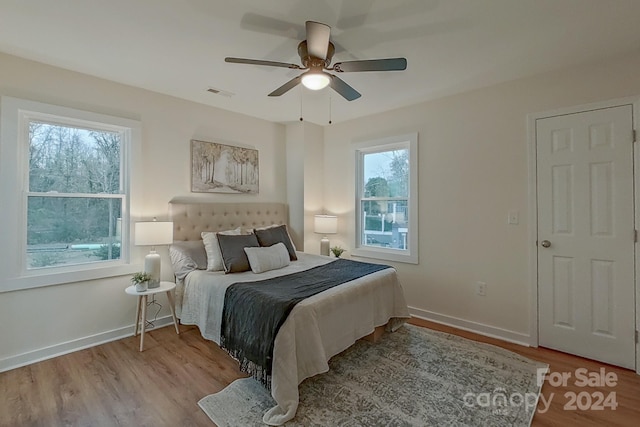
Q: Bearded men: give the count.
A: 0